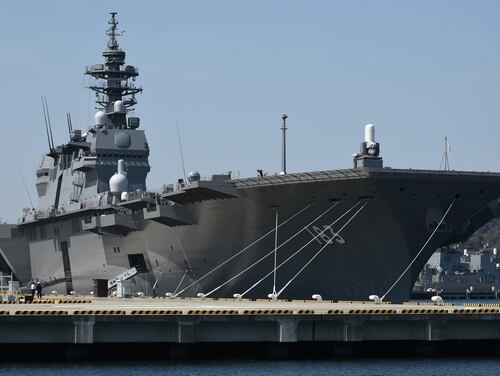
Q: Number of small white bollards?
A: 12